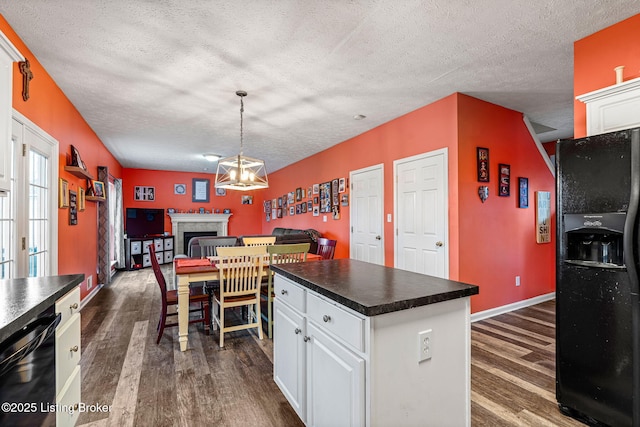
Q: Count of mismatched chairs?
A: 6